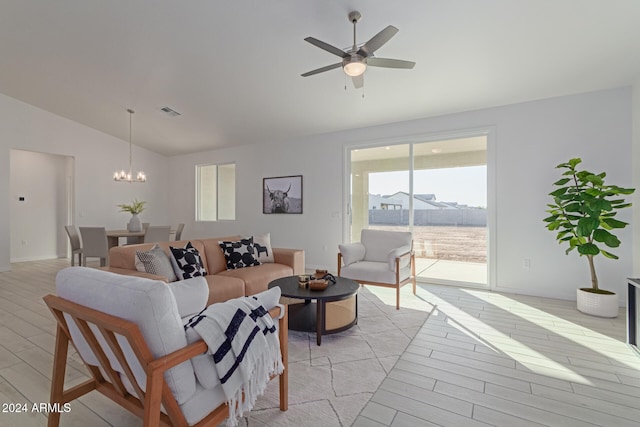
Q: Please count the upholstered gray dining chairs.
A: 5